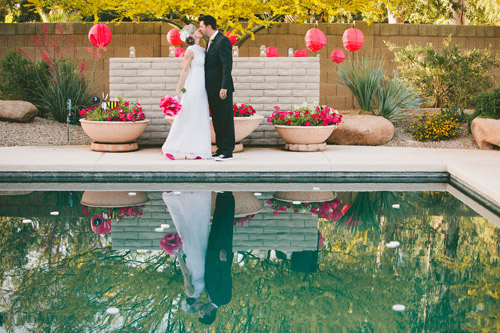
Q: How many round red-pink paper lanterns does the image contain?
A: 9